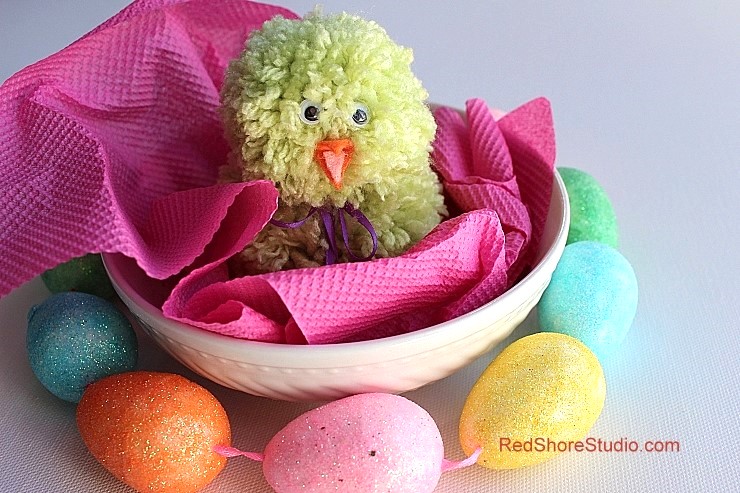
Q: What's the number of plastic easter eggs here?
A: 7